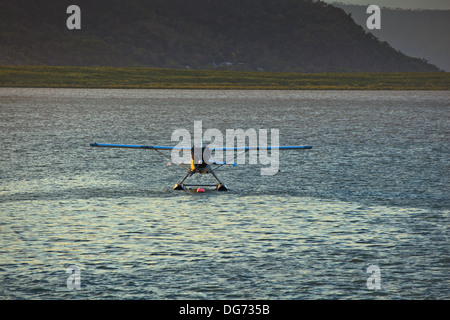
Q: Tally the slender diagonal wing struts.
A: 2